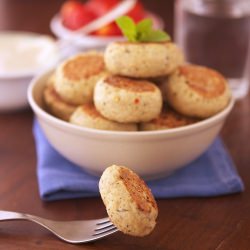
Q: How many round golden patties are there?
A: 8